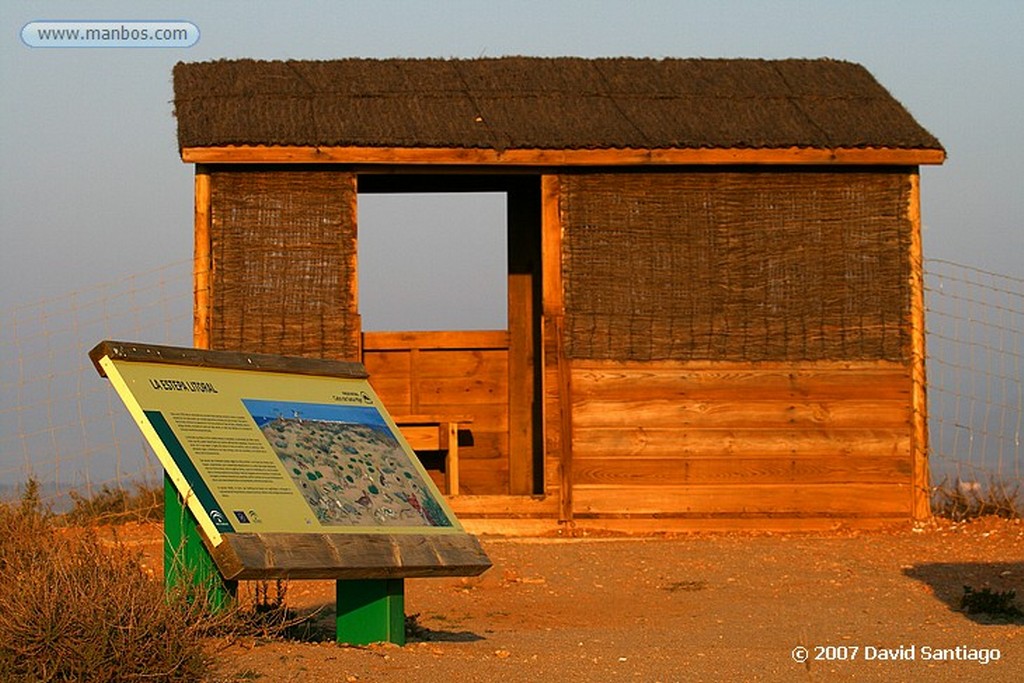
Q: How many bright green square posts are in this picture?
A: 2